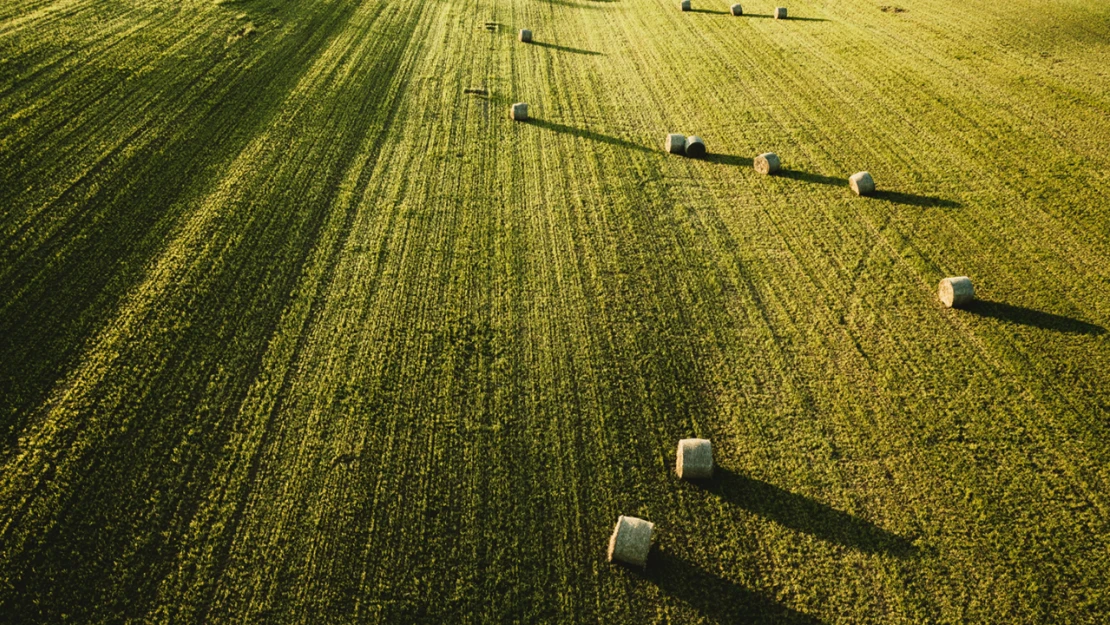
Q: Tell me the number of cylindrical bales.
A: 12